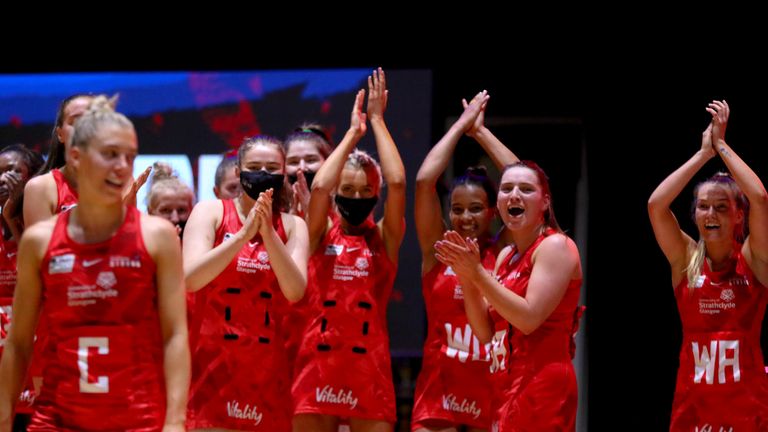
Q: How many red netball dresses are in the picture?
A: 8